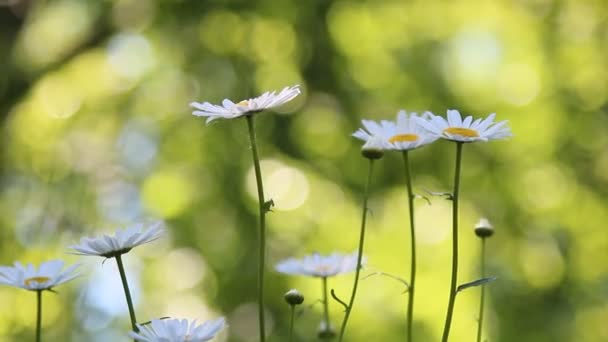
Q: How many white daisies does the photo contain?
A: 7